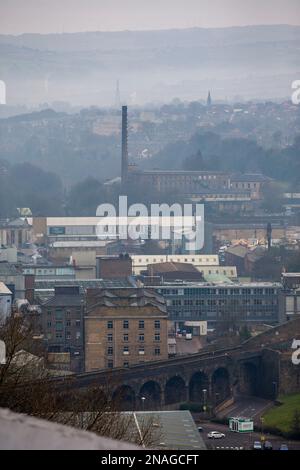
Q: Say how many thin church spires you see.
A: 1